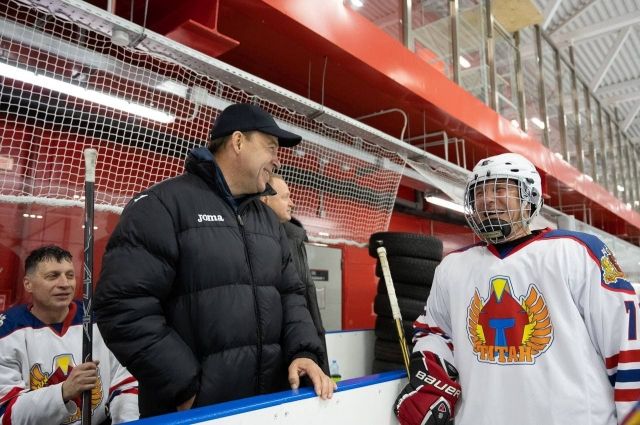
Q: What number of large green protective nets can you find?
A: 0